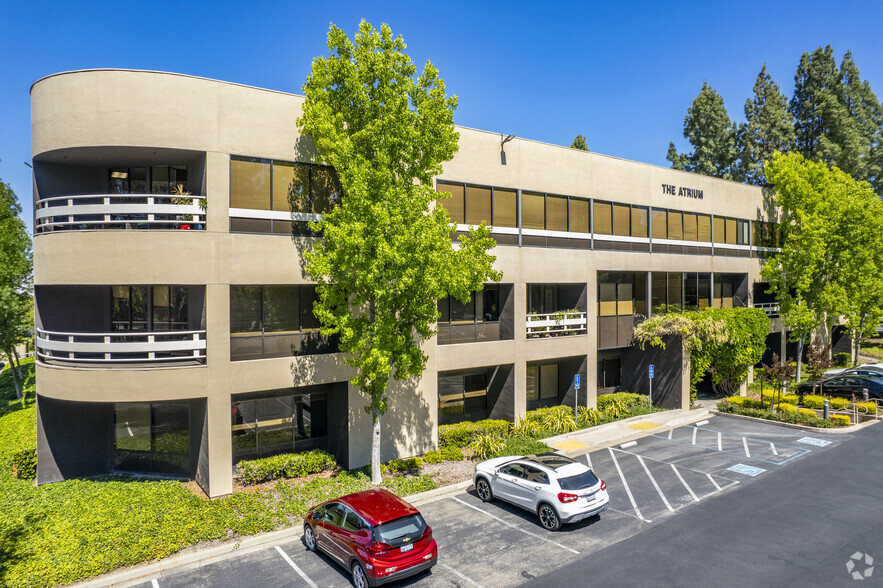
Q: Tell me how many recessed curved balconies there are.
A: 2